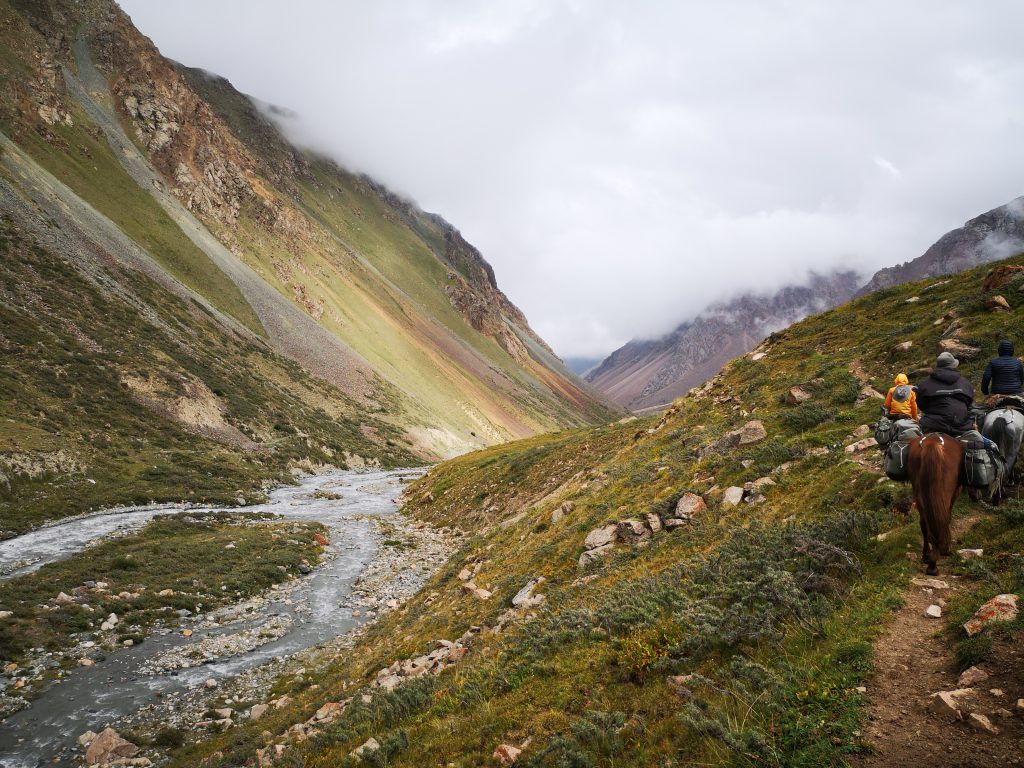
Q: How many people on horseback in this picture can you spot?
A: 3